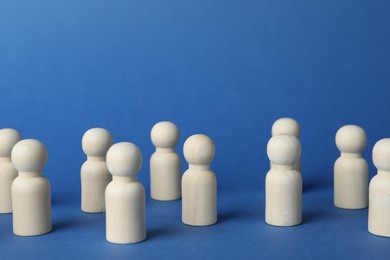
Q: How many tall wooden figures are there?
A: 10